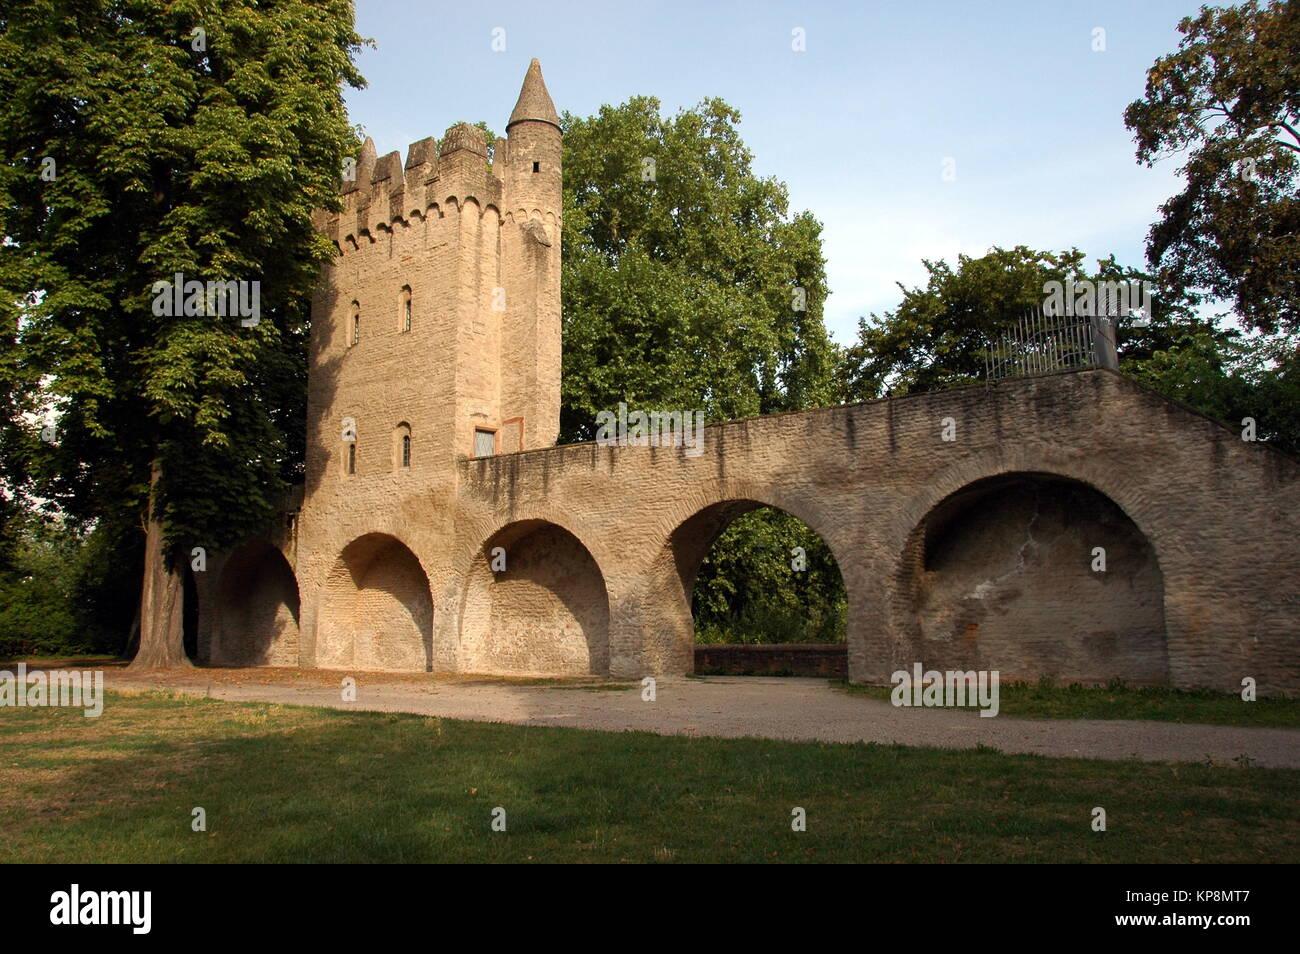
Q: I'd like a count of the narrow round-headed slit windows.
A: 4